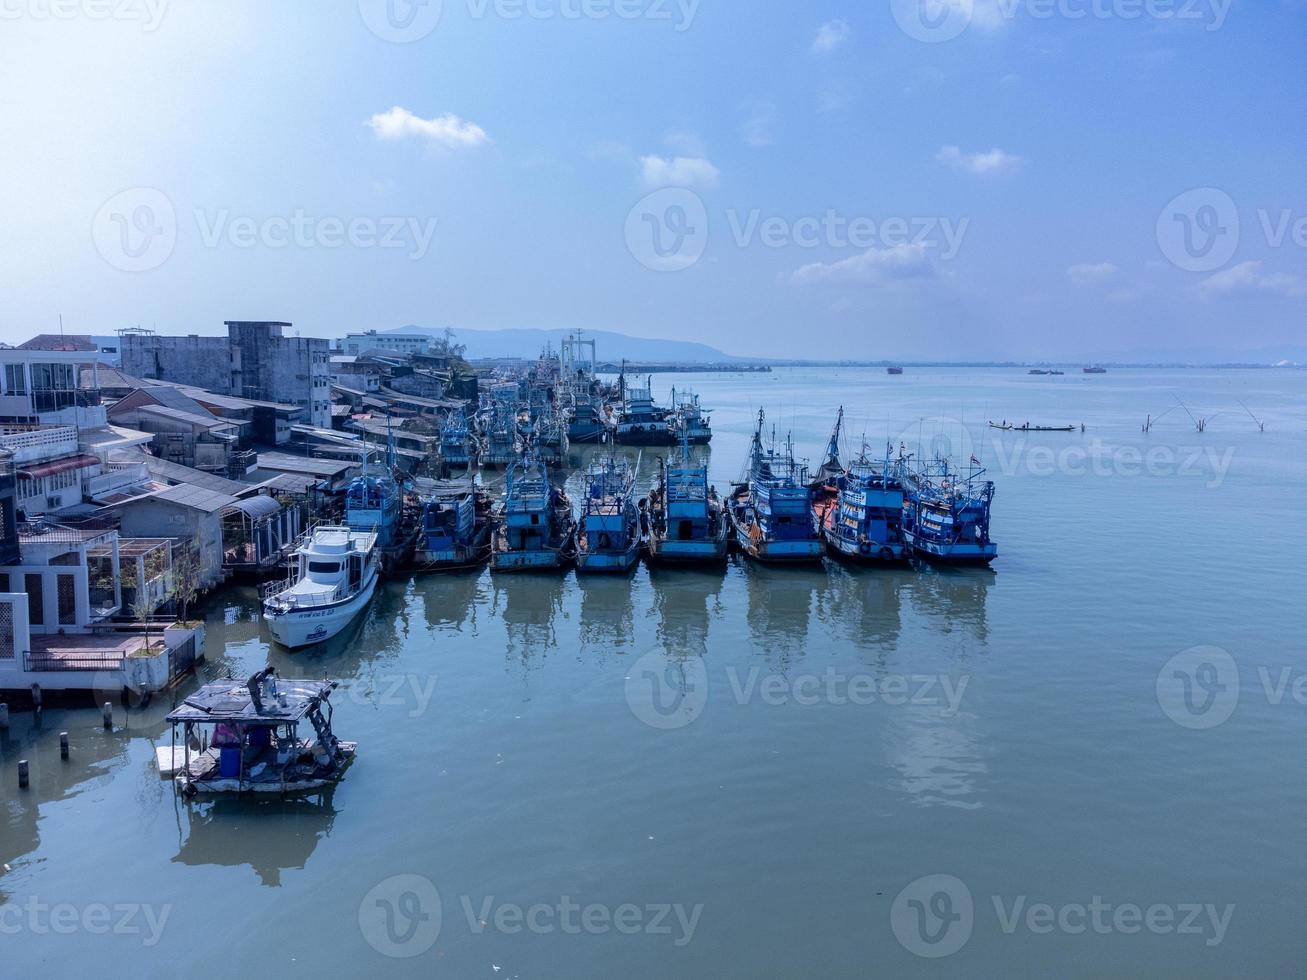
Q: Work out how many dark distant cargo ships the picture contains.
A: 3